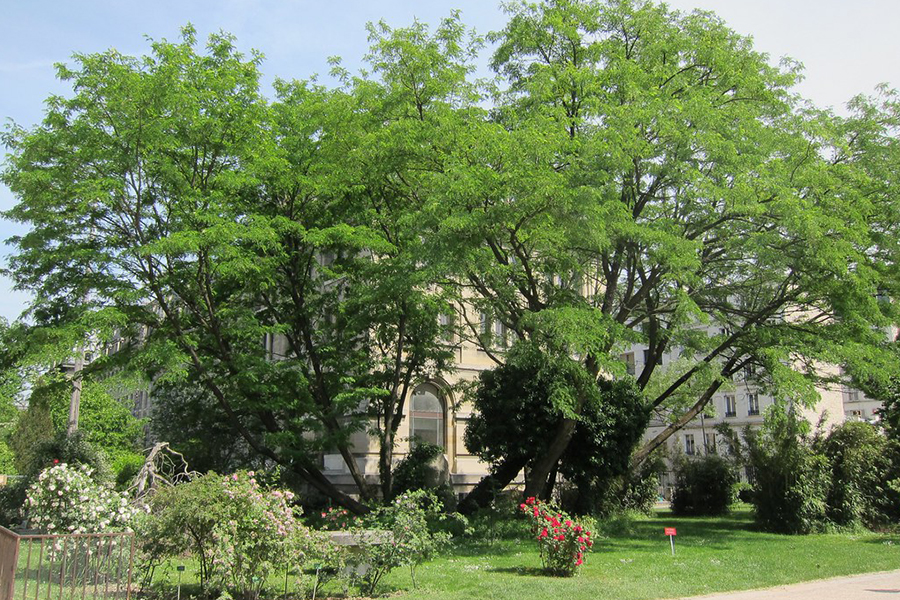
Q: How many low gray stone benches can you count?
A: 1